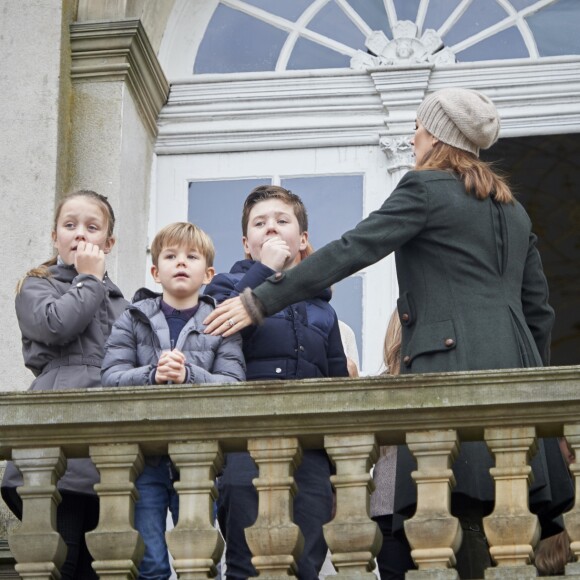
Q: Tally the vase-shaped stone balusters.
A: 8